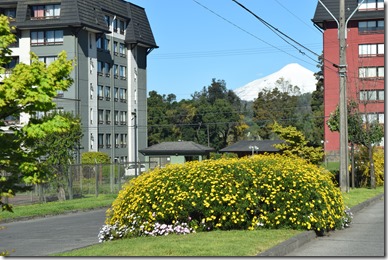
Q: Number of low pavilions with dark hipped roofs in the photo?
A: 2